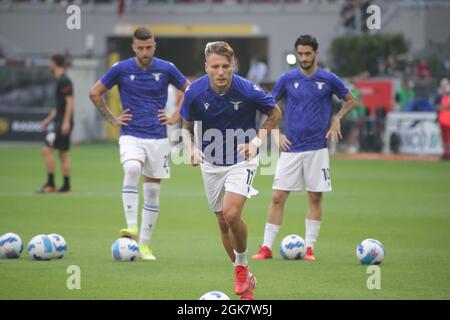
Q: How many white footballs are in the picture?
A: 7